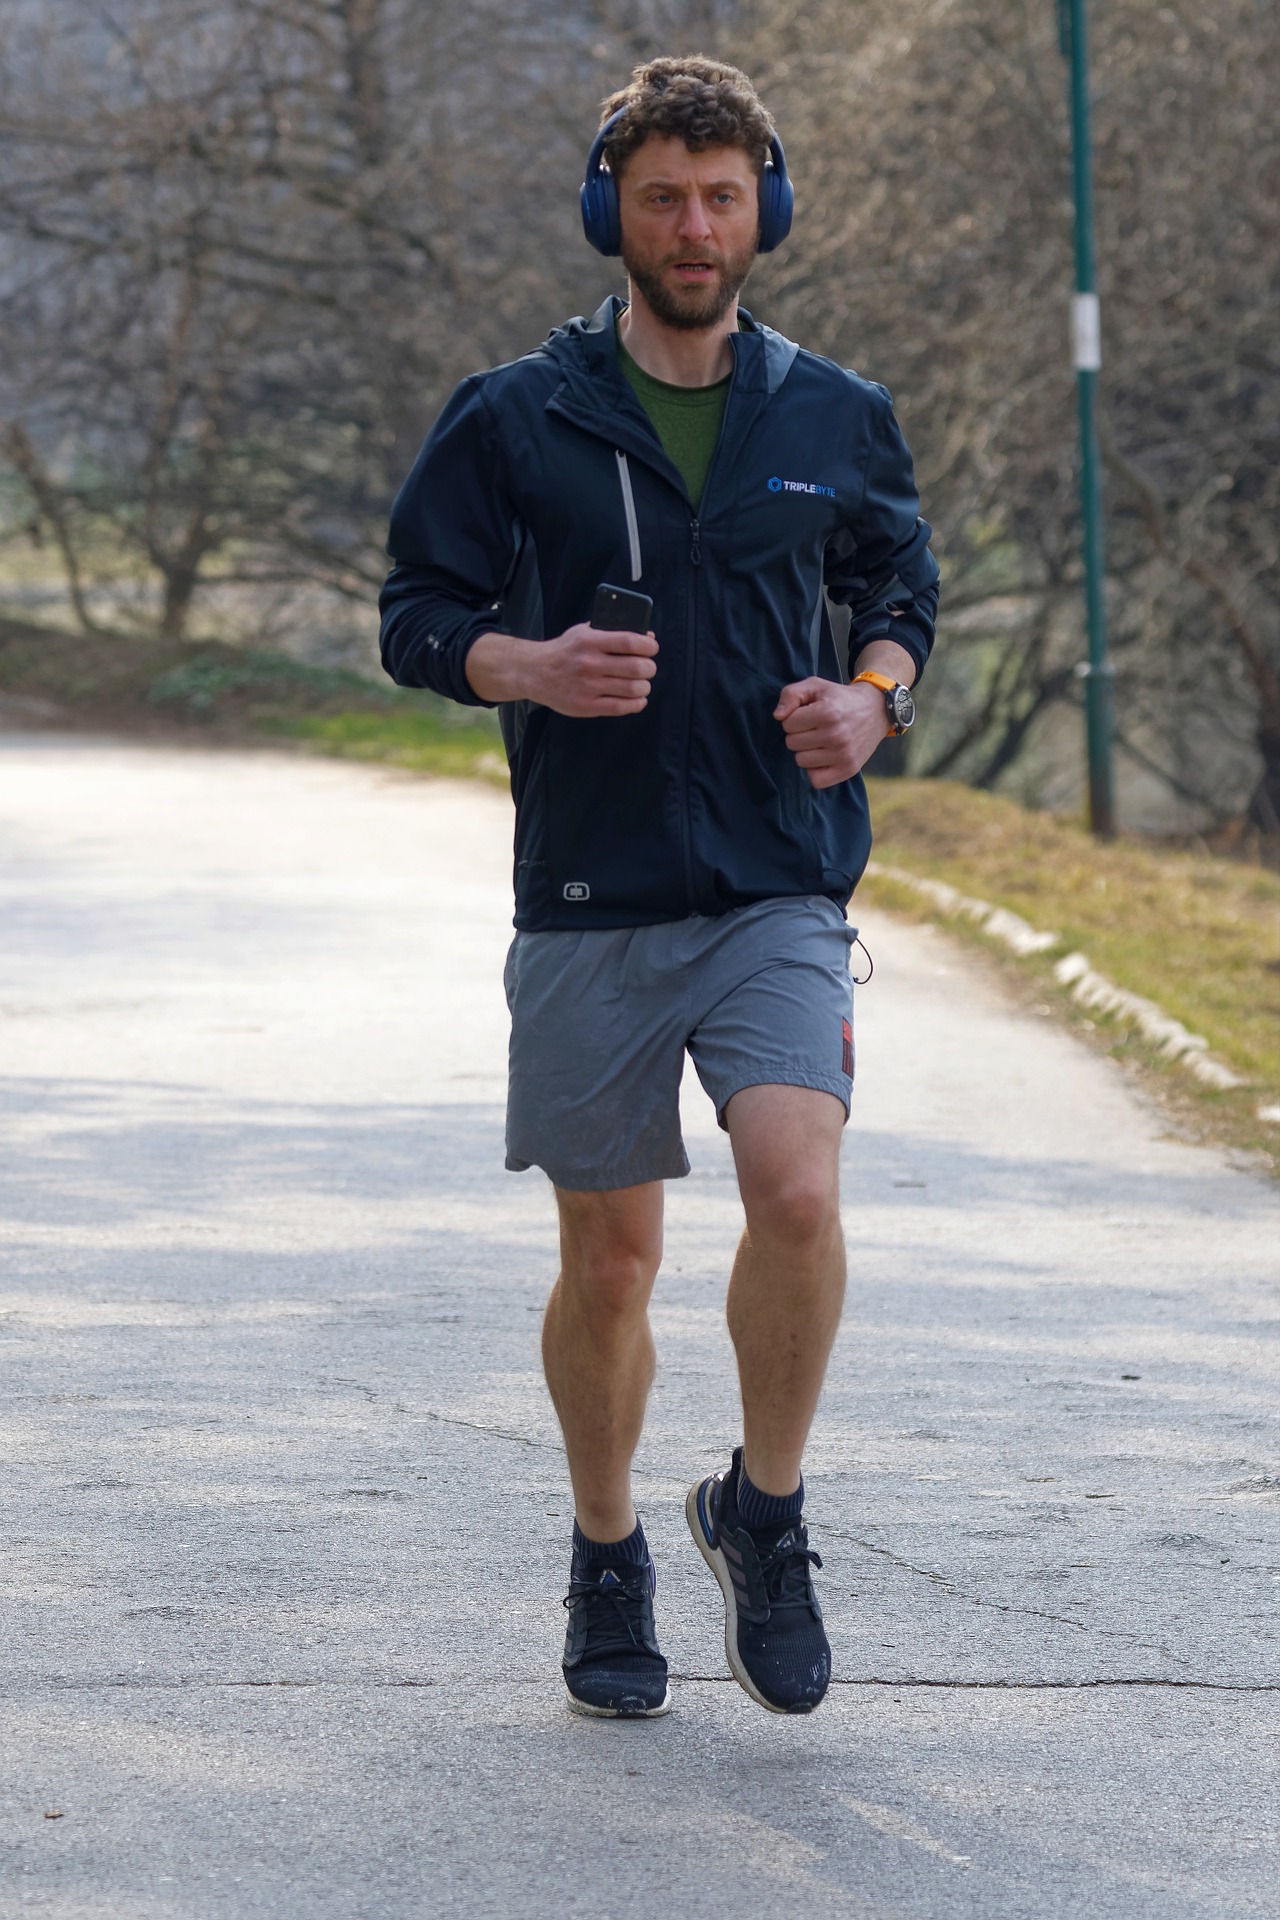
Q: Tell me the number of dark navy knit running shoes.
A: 2